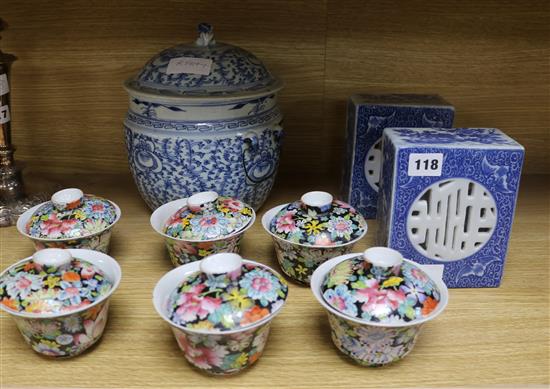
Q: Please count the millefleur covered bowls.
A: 6